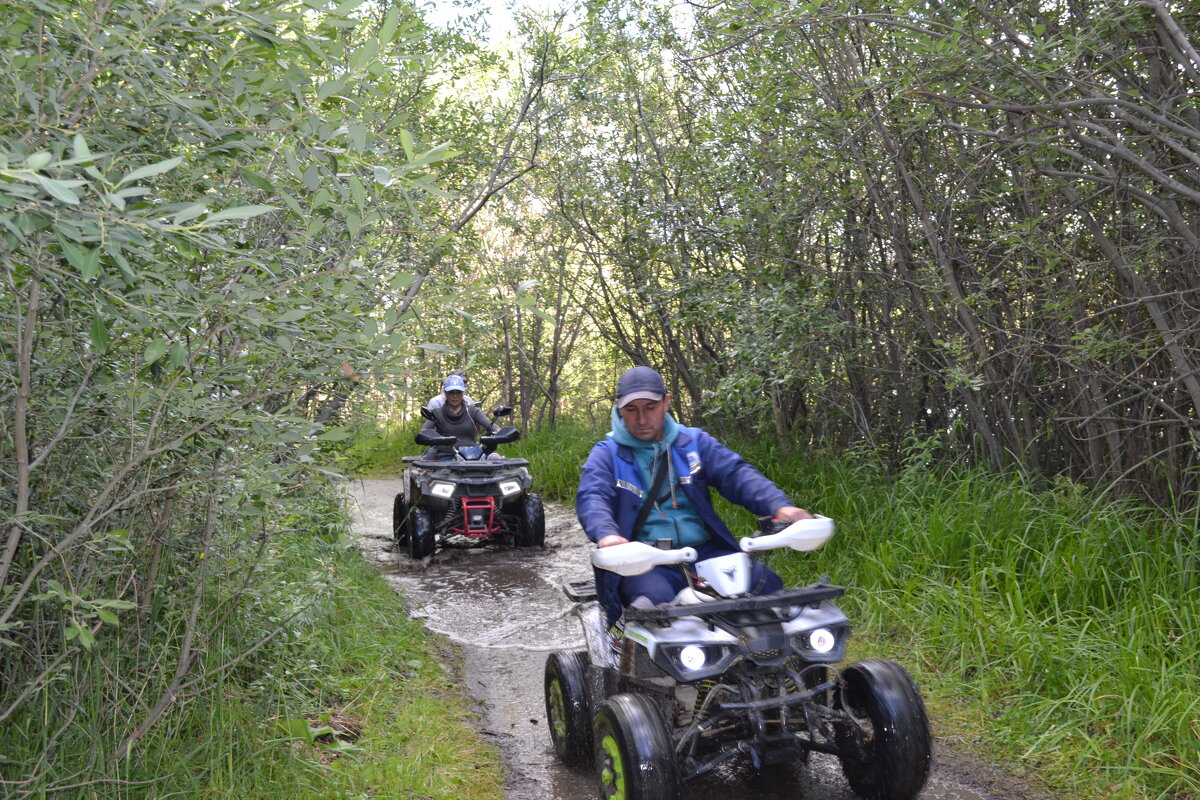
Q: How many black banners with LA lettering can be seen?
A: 0